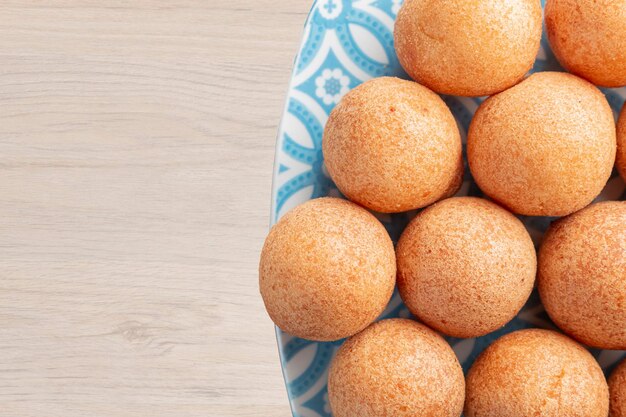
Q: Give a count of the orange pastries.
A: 11